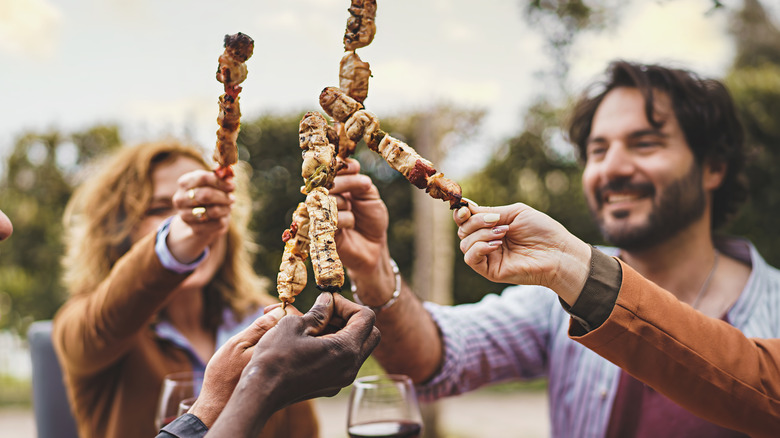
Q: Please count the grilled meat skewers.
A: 5